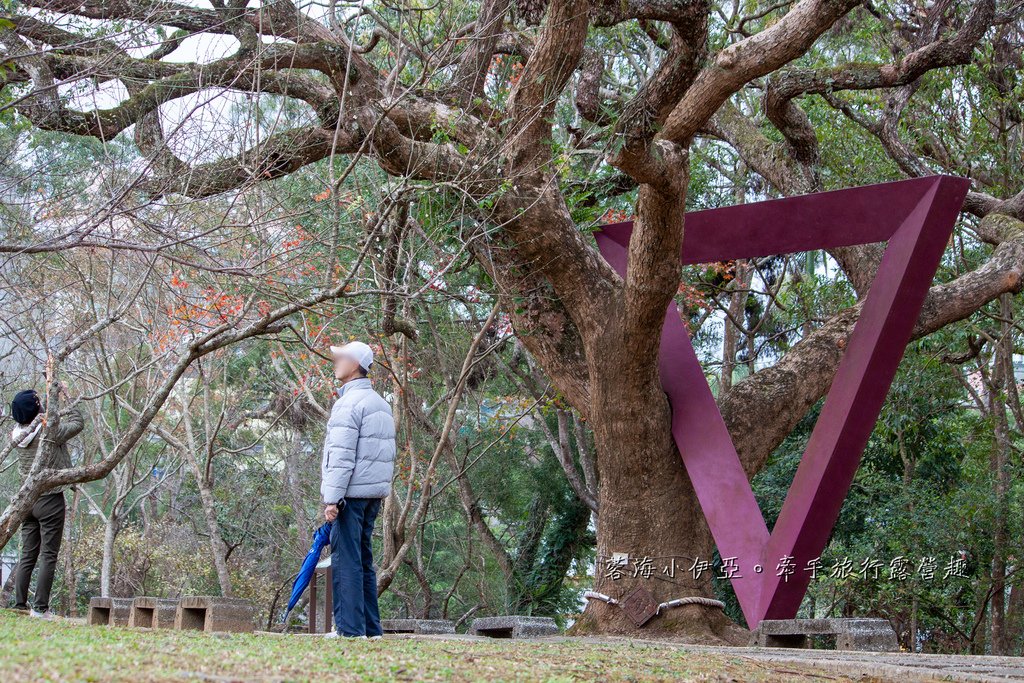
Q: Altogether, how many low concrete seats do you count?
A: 6